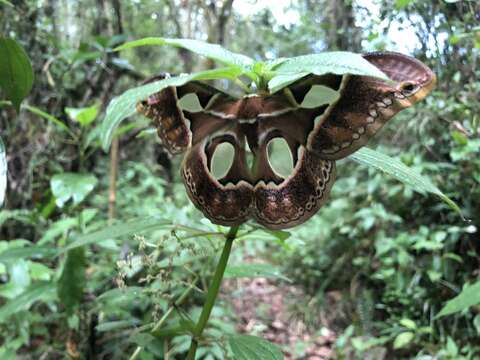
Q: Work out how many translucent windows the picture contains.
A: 4